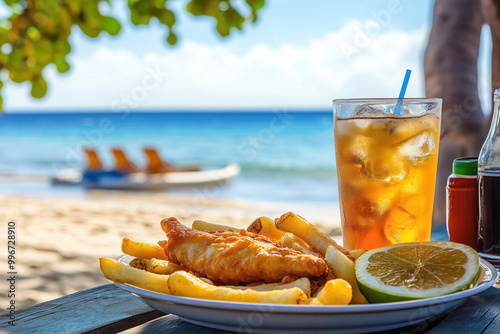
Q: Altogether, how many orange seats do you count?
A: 3